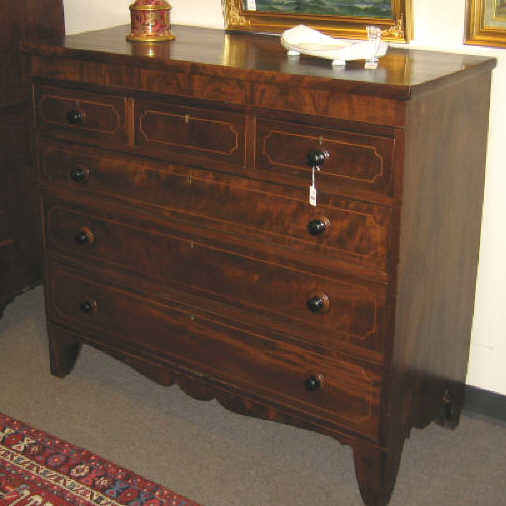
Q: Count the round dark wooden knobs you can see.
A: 8